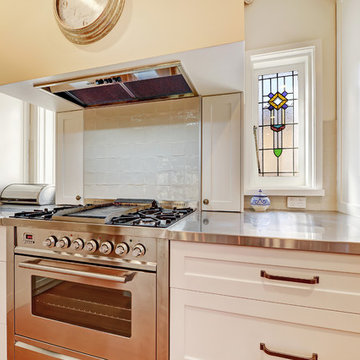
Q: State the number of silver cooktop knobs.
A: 7